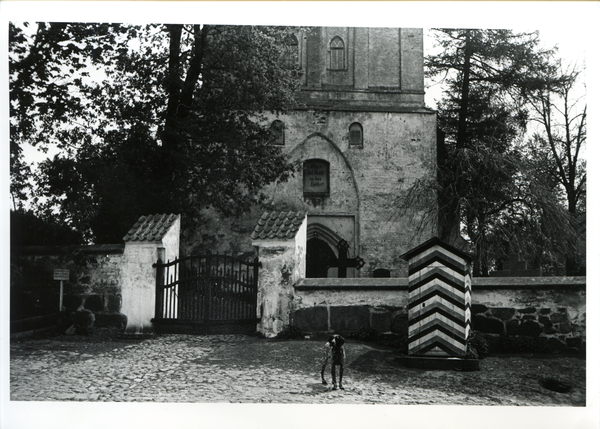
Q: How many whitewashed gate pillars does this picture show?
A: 2